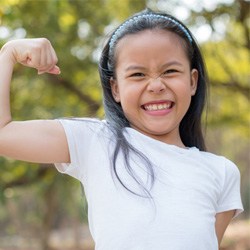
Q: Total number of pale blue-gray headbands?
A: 1